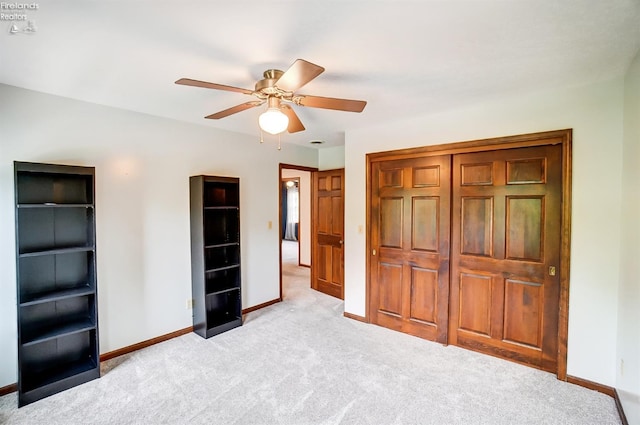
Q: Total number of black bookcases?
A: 2